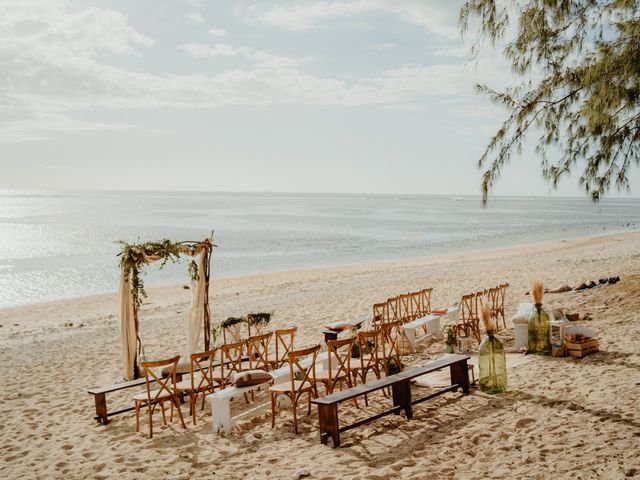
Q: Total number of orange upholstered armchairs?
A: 0